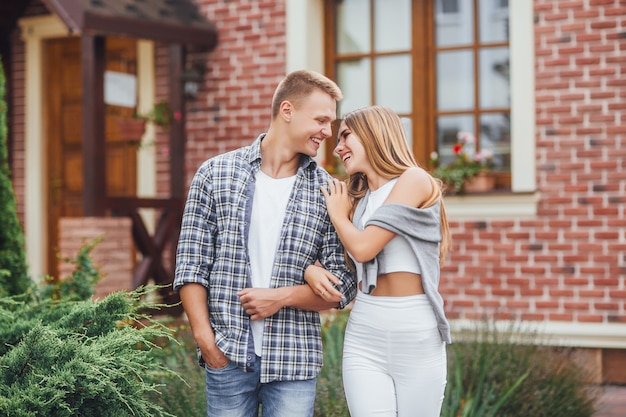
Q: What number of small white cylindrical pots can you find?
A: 0